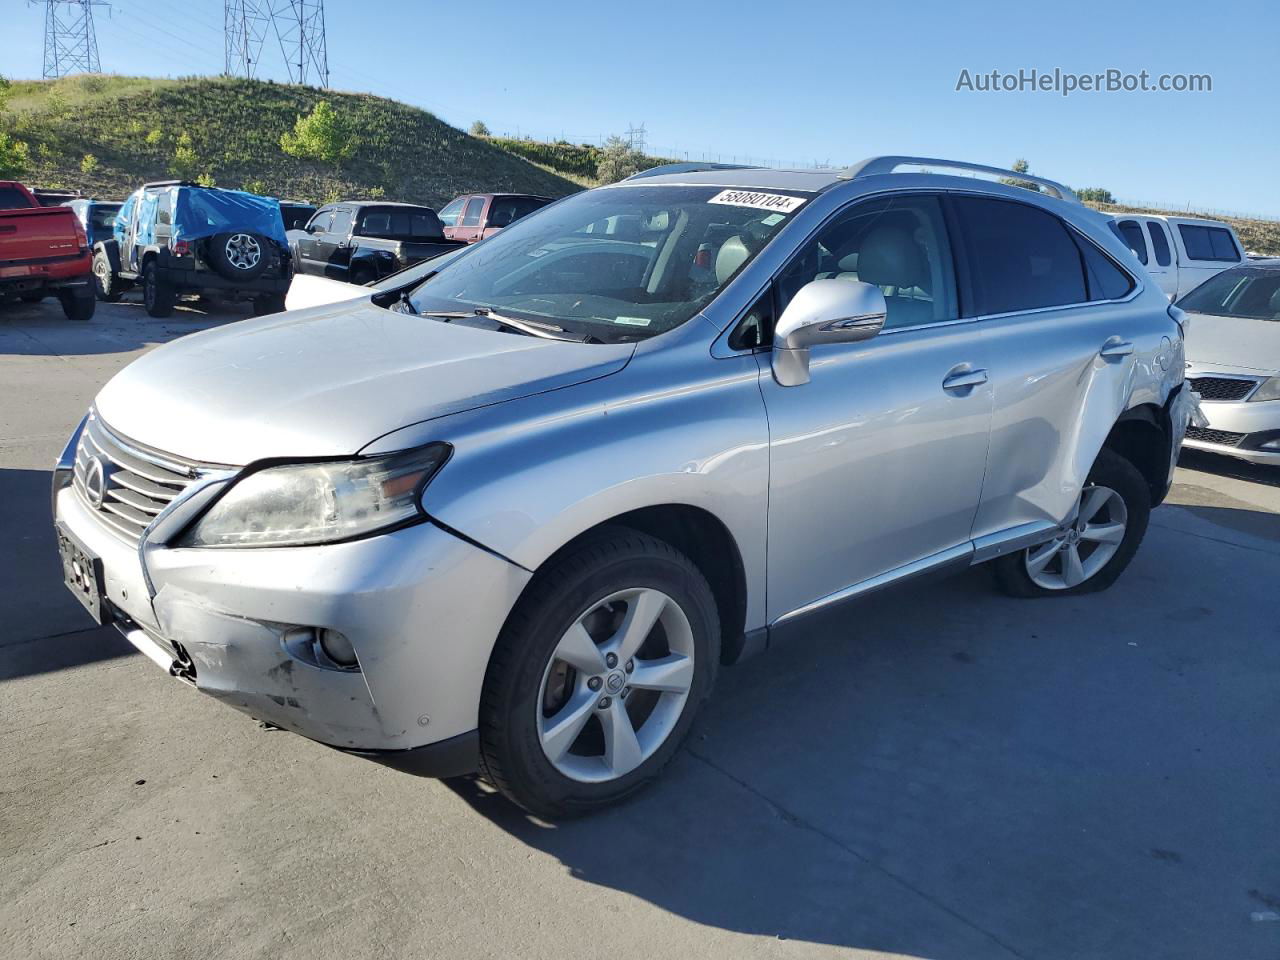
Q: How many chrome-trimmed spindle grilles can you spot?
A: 1